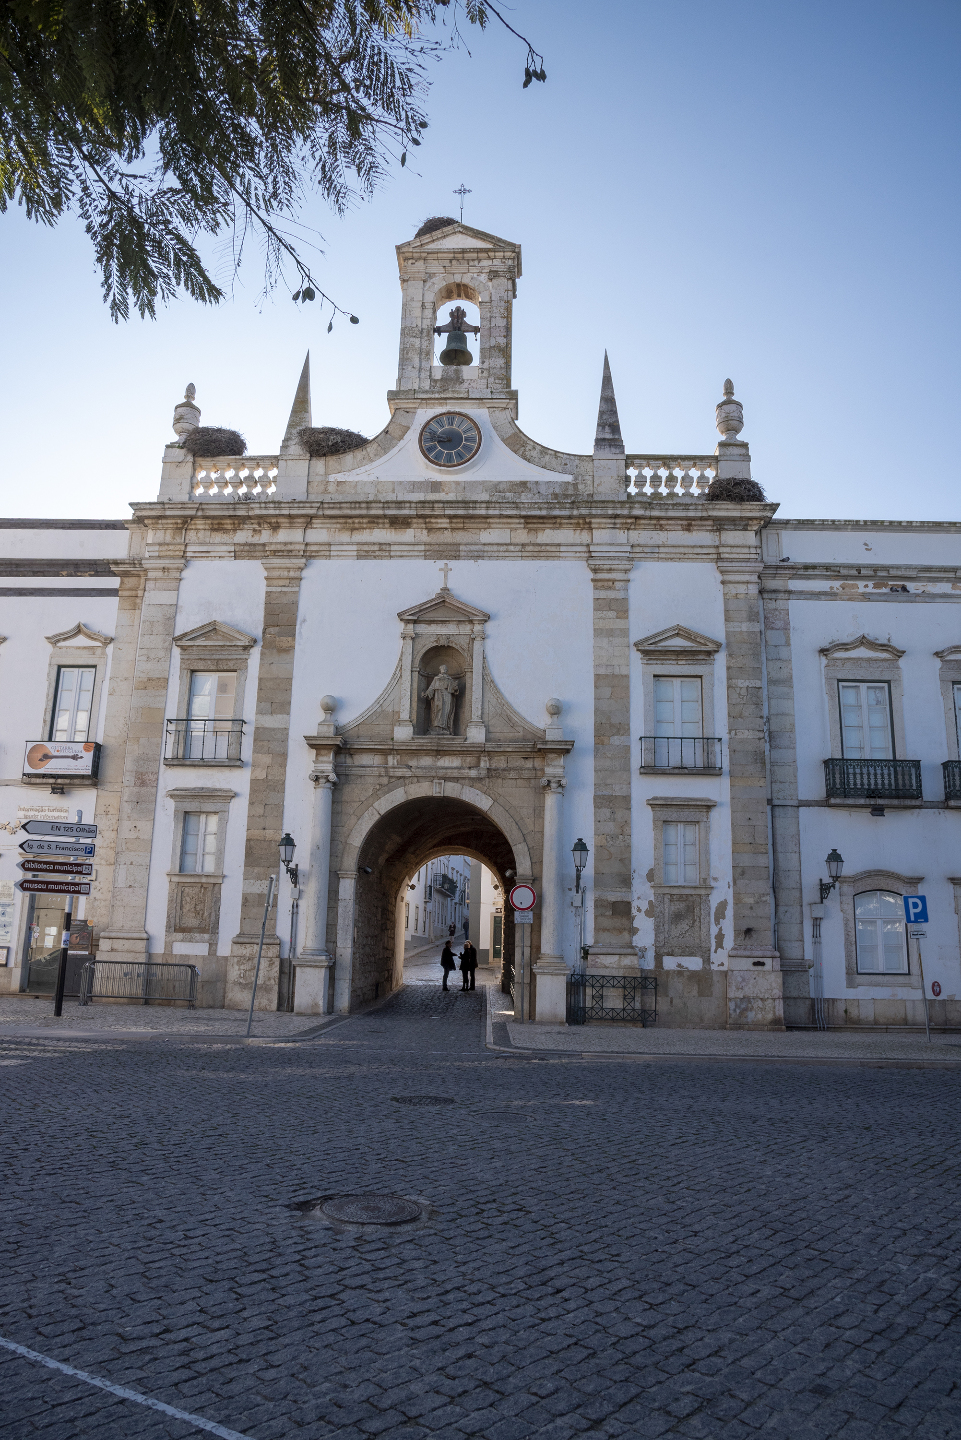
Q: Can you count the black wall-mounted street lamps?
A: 3